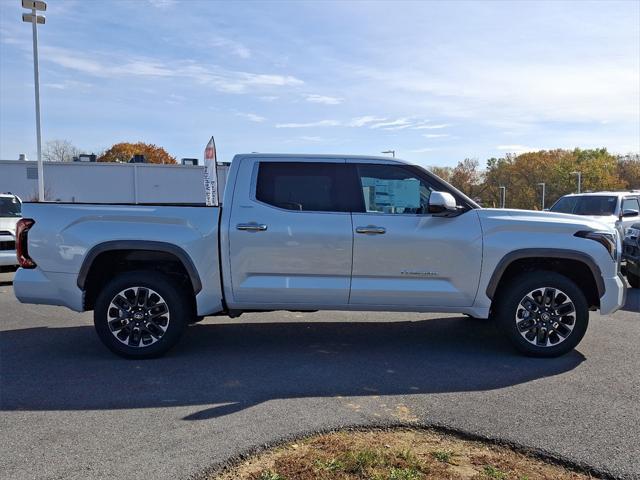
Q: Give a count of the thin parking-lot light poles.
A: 5